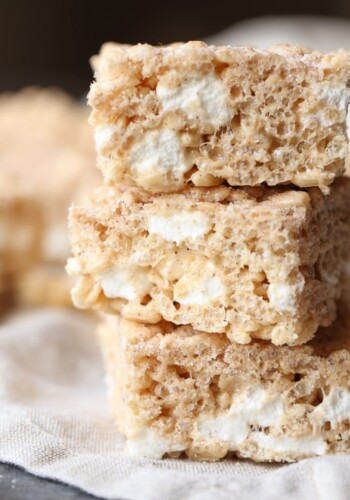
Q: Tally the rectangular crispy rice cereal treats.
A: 3